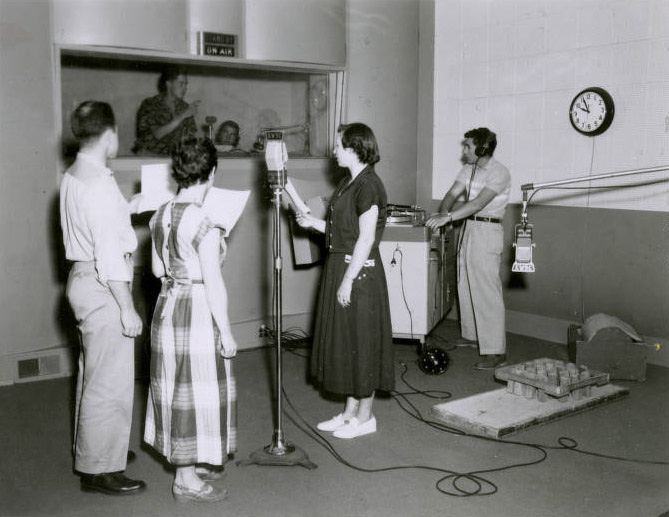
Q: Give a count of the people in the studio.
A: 6